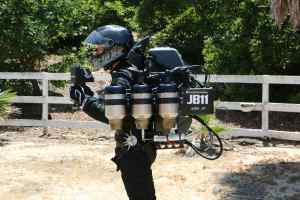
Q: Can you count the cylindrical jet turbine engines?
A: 3